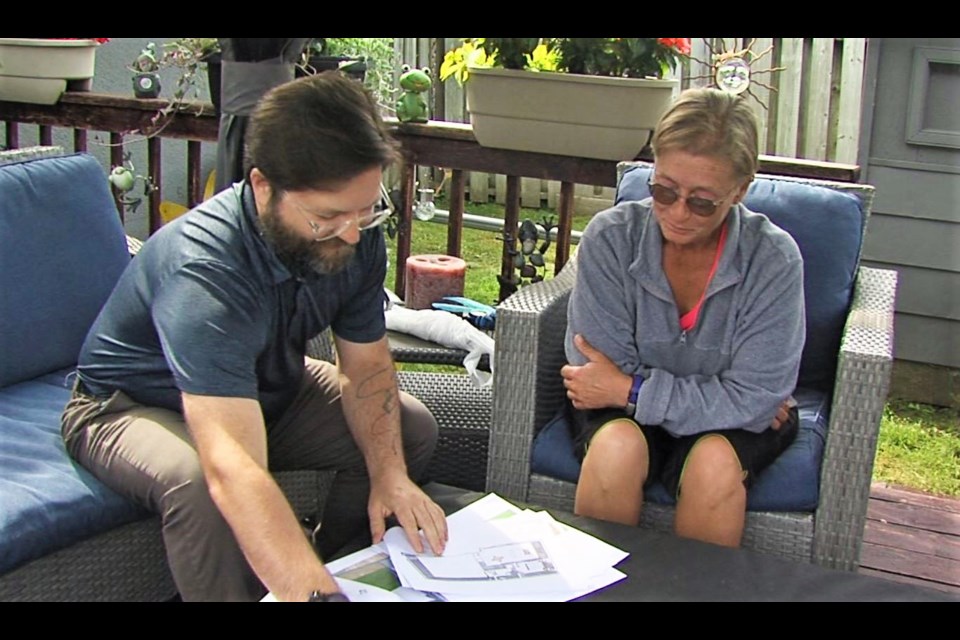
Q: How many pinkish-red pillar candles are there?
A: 1